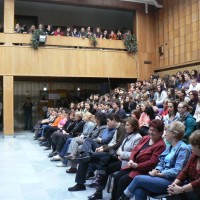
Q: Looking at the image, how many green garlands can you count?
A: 3